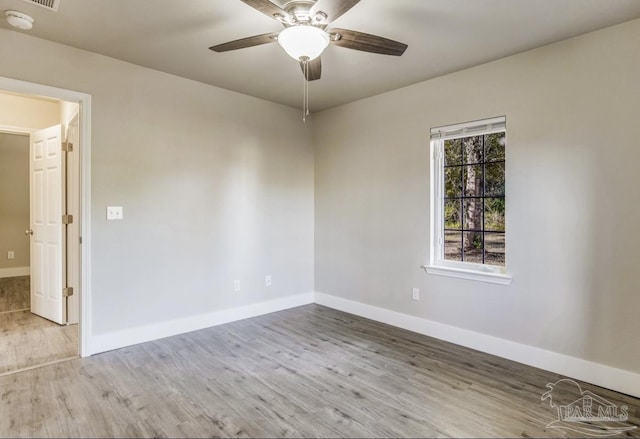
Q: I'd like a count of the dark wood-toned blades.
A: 5